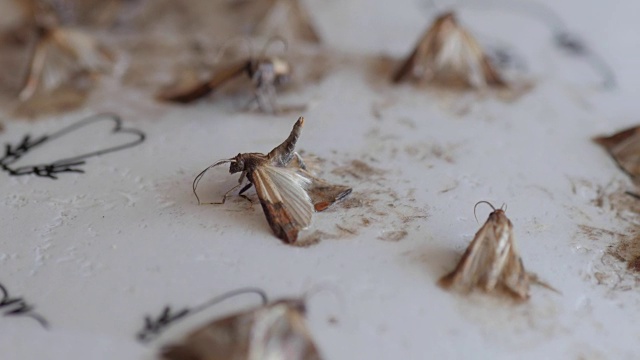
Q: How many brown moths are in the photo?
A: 8